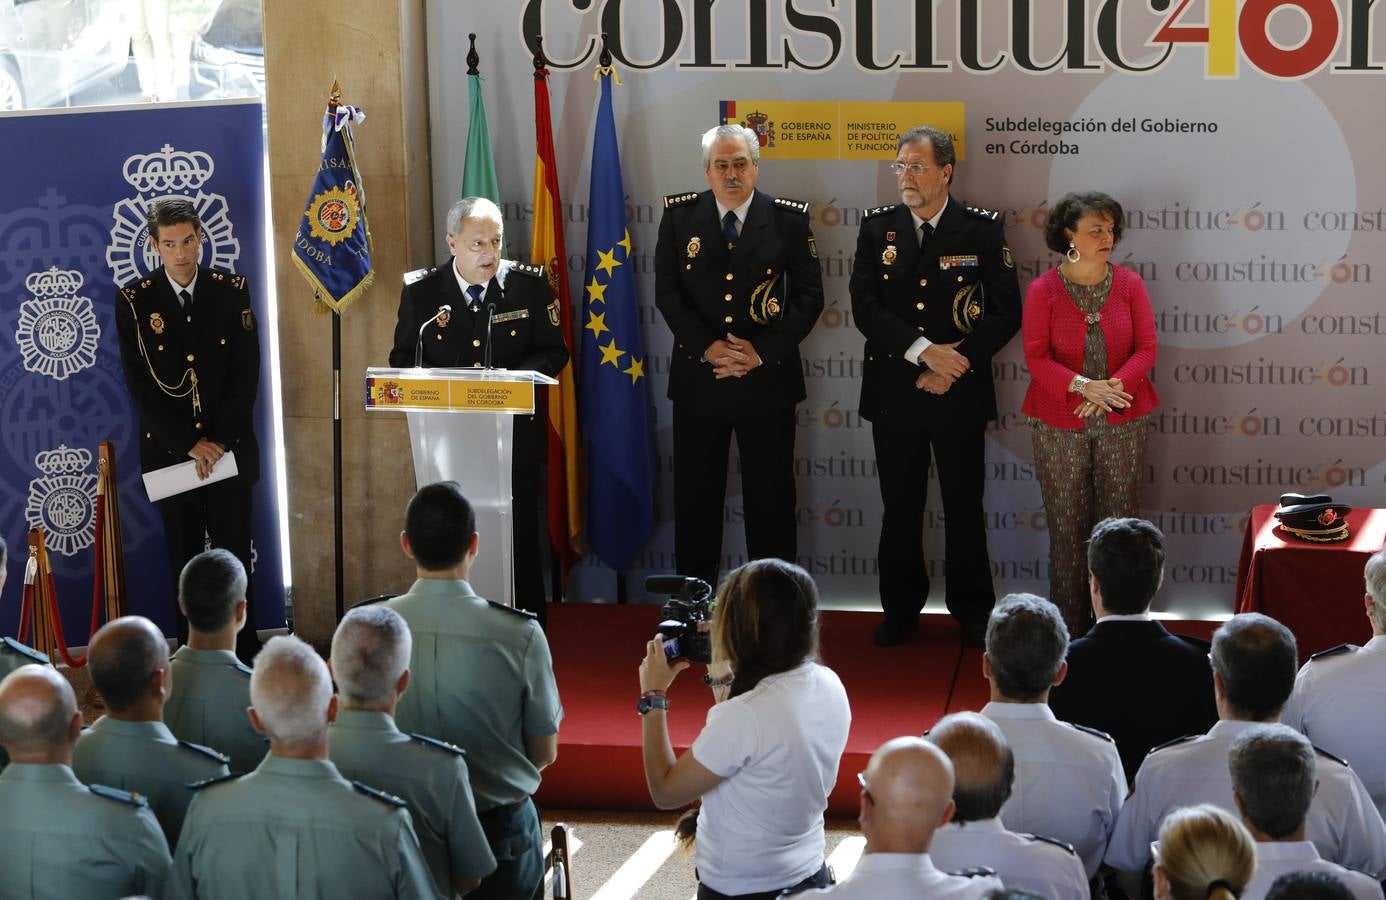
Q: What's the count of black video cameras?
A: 1